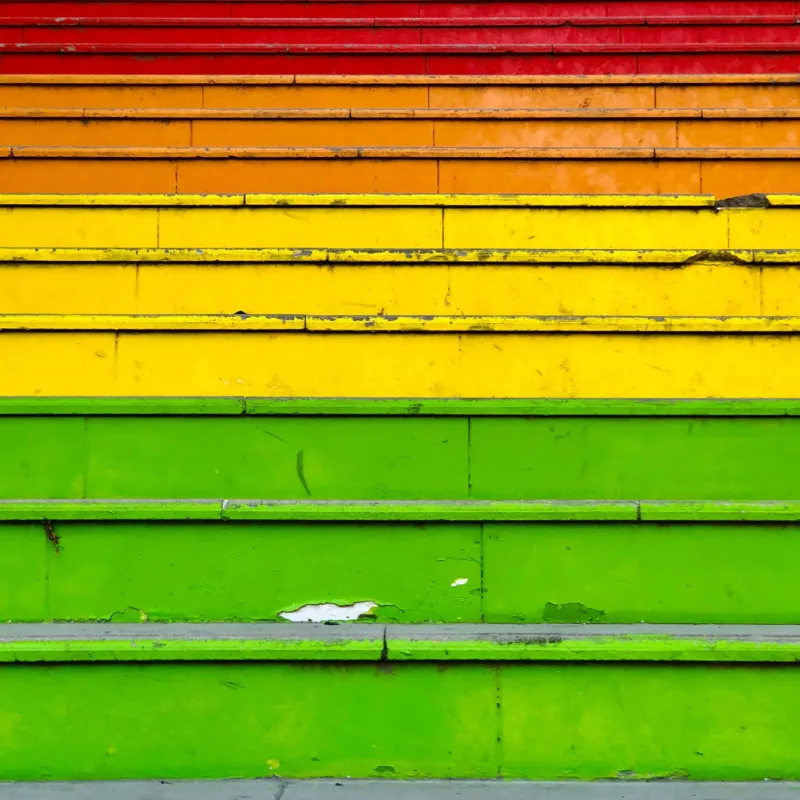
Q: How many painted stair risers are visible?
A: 12